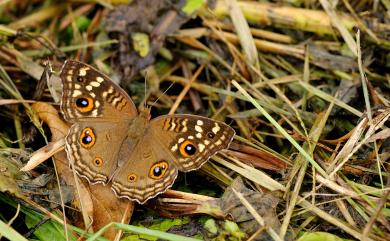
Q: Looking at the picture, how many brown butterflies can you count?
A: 1